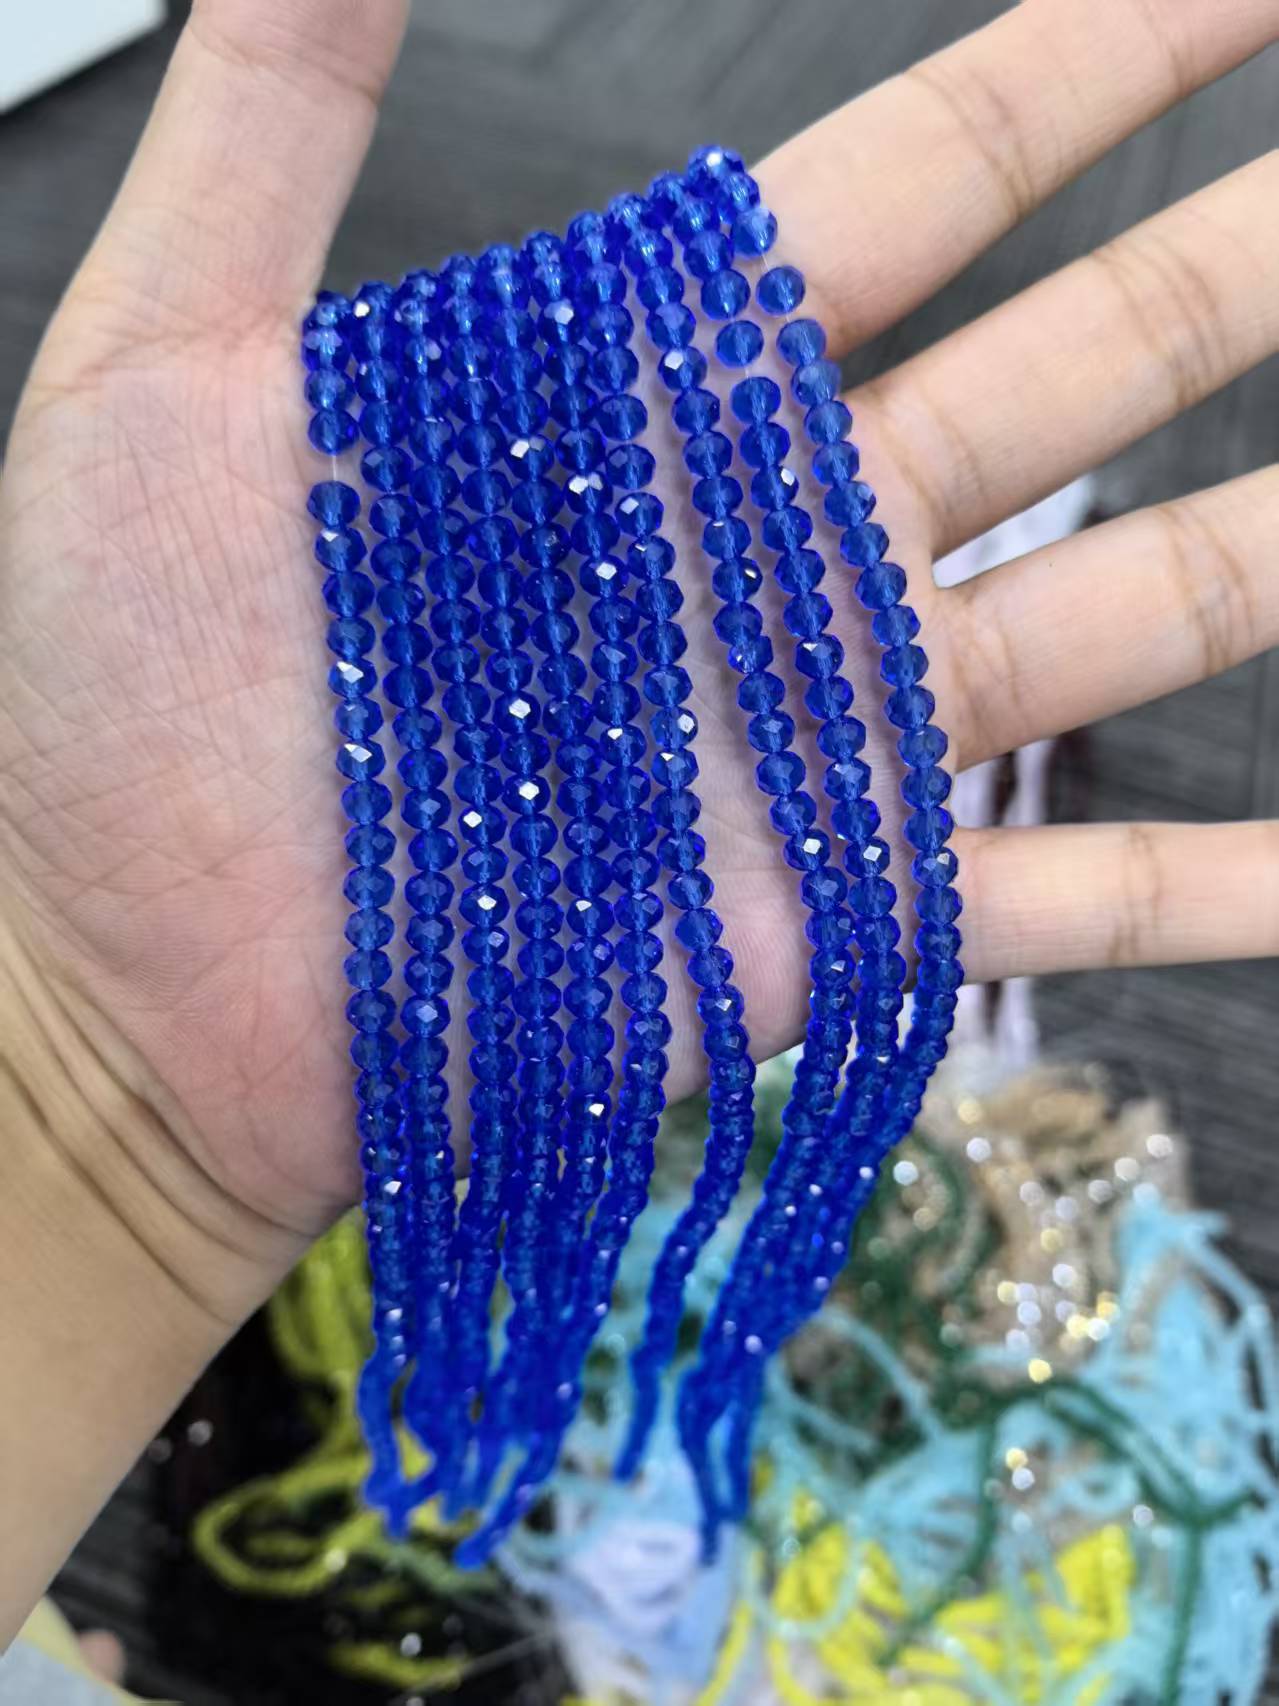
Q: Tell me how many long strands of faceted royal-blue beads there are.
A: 10